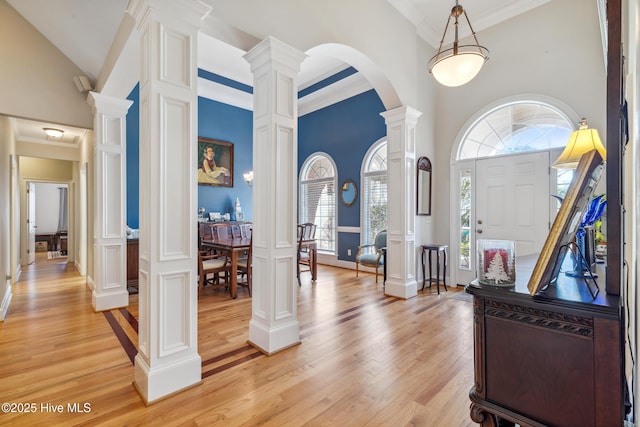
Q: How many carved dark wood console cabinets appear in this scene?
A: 1